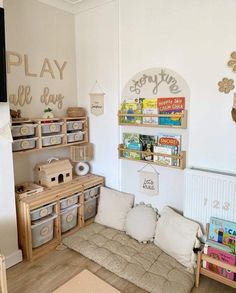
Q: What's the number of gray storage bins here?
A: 12